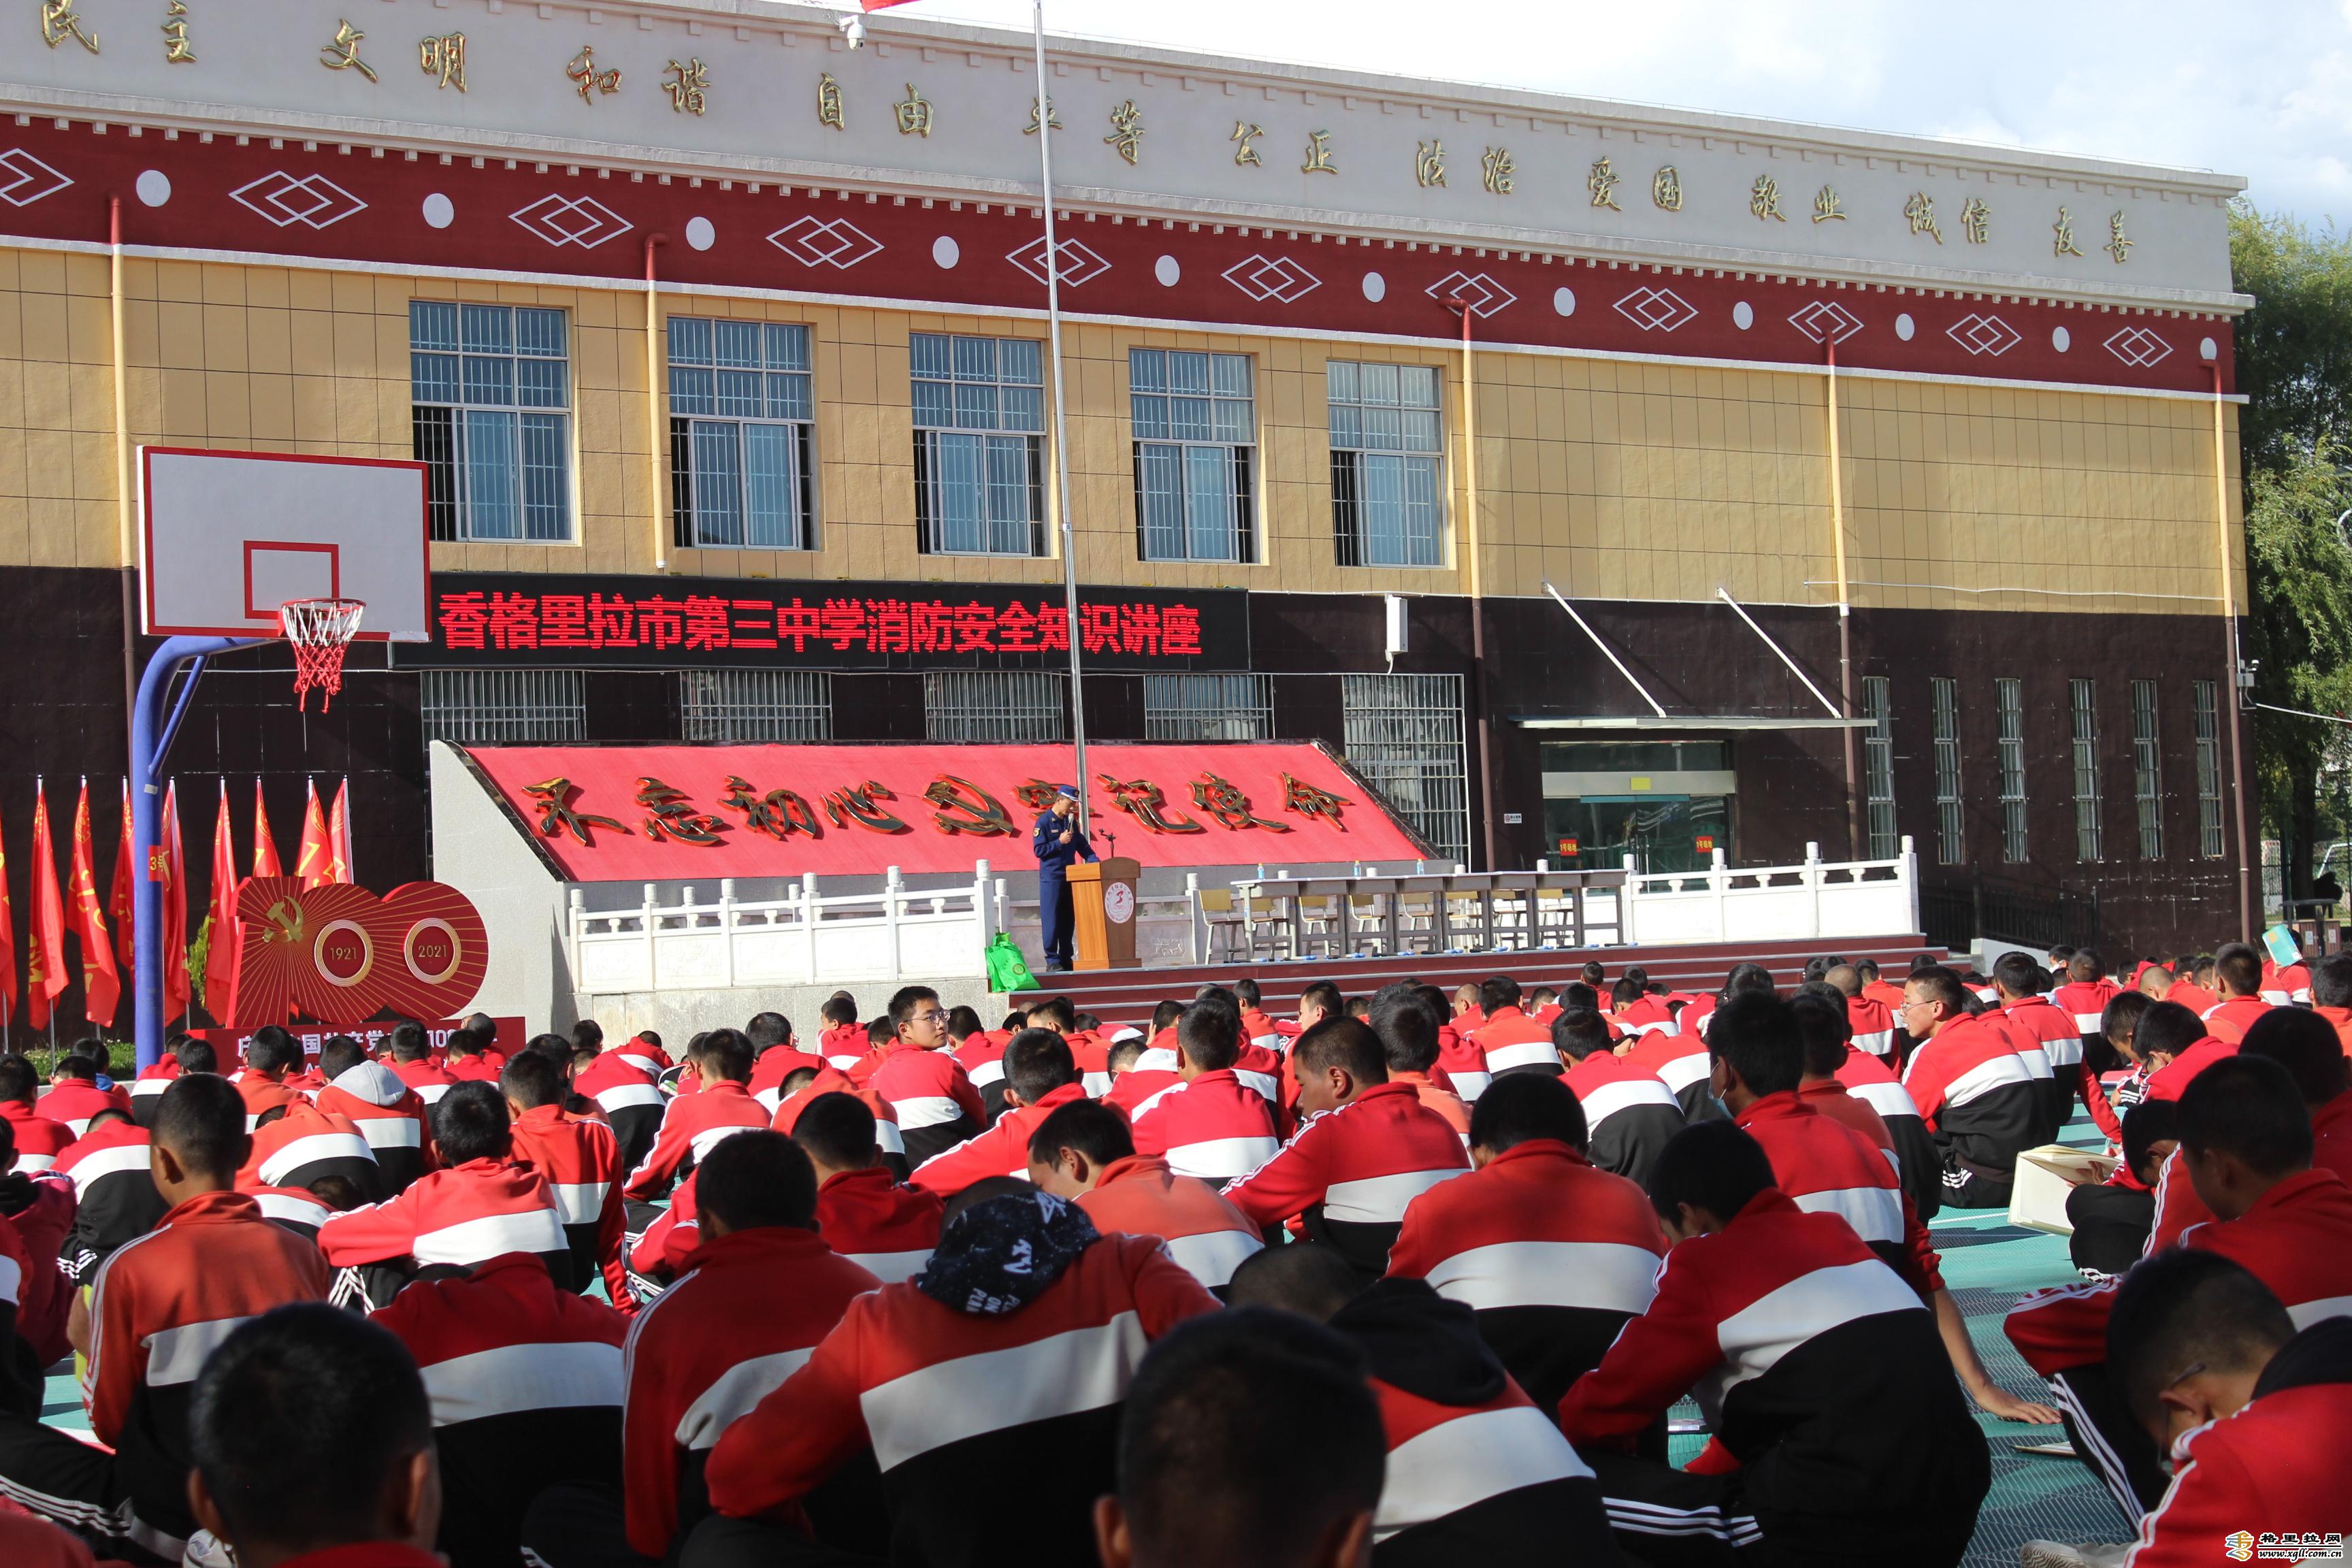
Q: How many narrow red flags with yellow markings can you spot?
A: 9